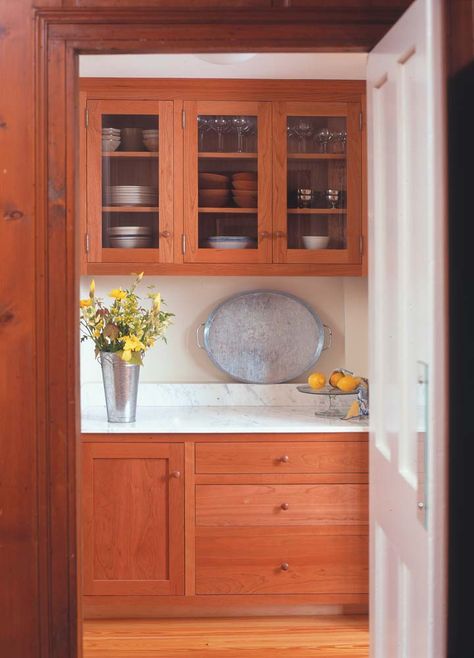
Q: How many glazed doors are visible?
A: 3